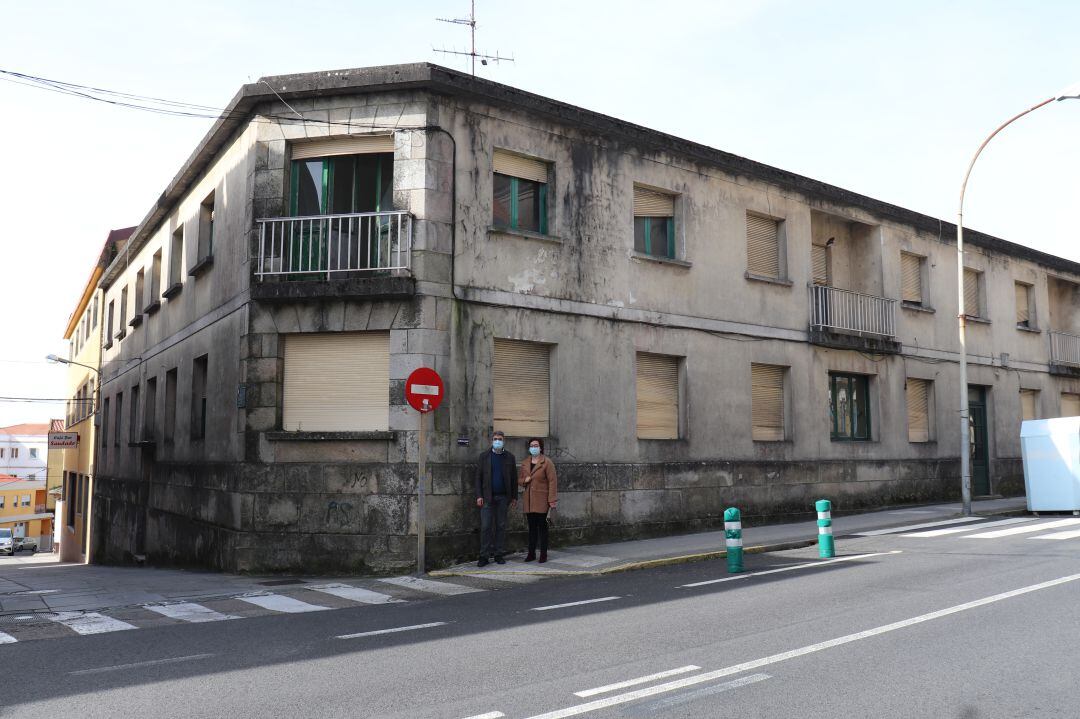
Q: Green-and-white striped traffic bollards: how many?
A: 2